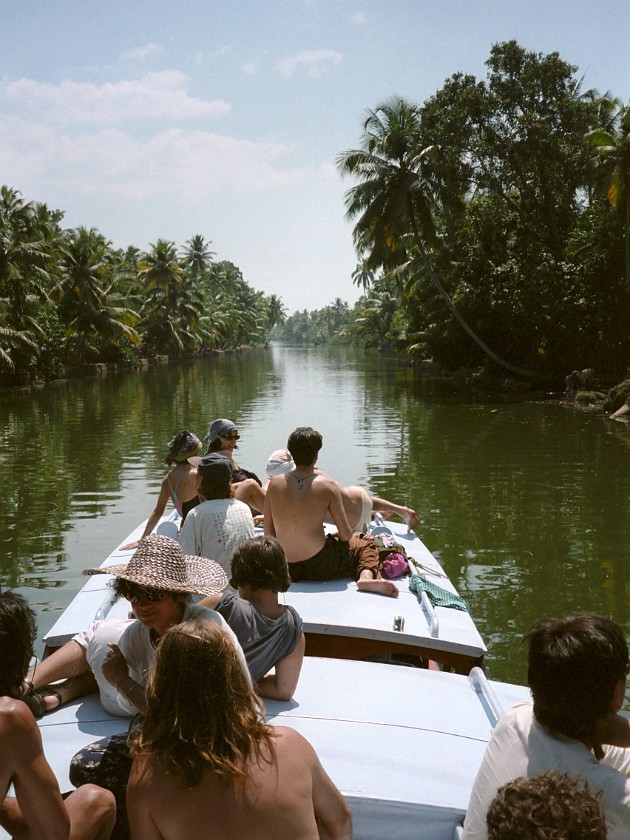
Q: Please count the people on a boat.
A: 11